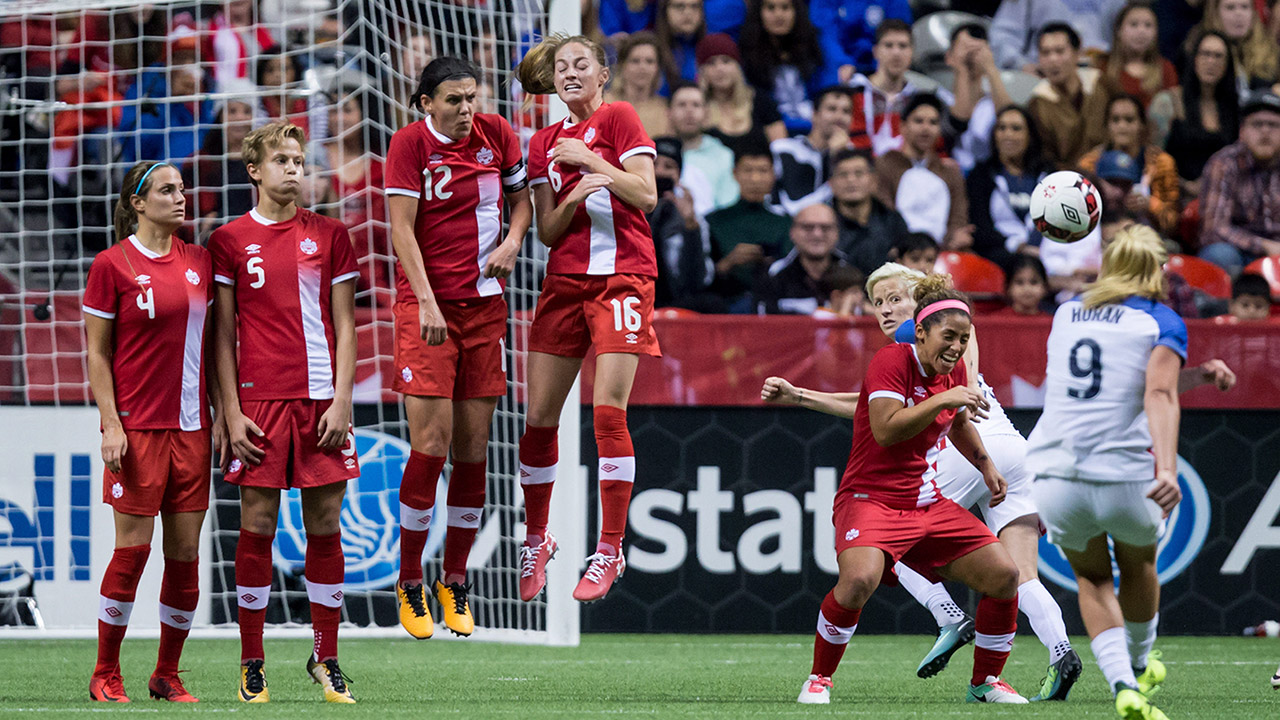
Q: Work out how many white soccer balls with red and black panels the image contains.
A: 1